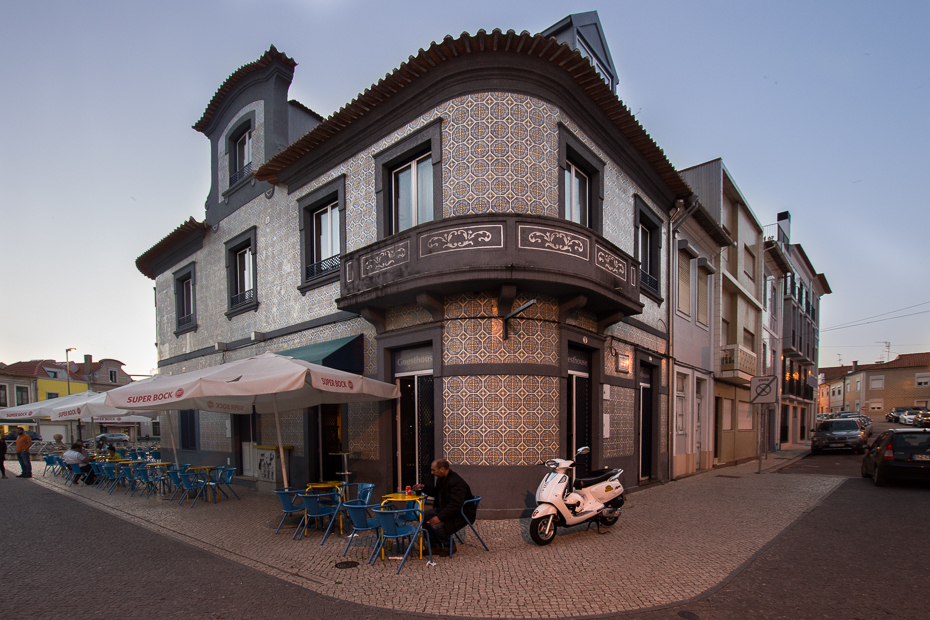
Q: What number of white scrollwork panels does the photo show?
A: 4